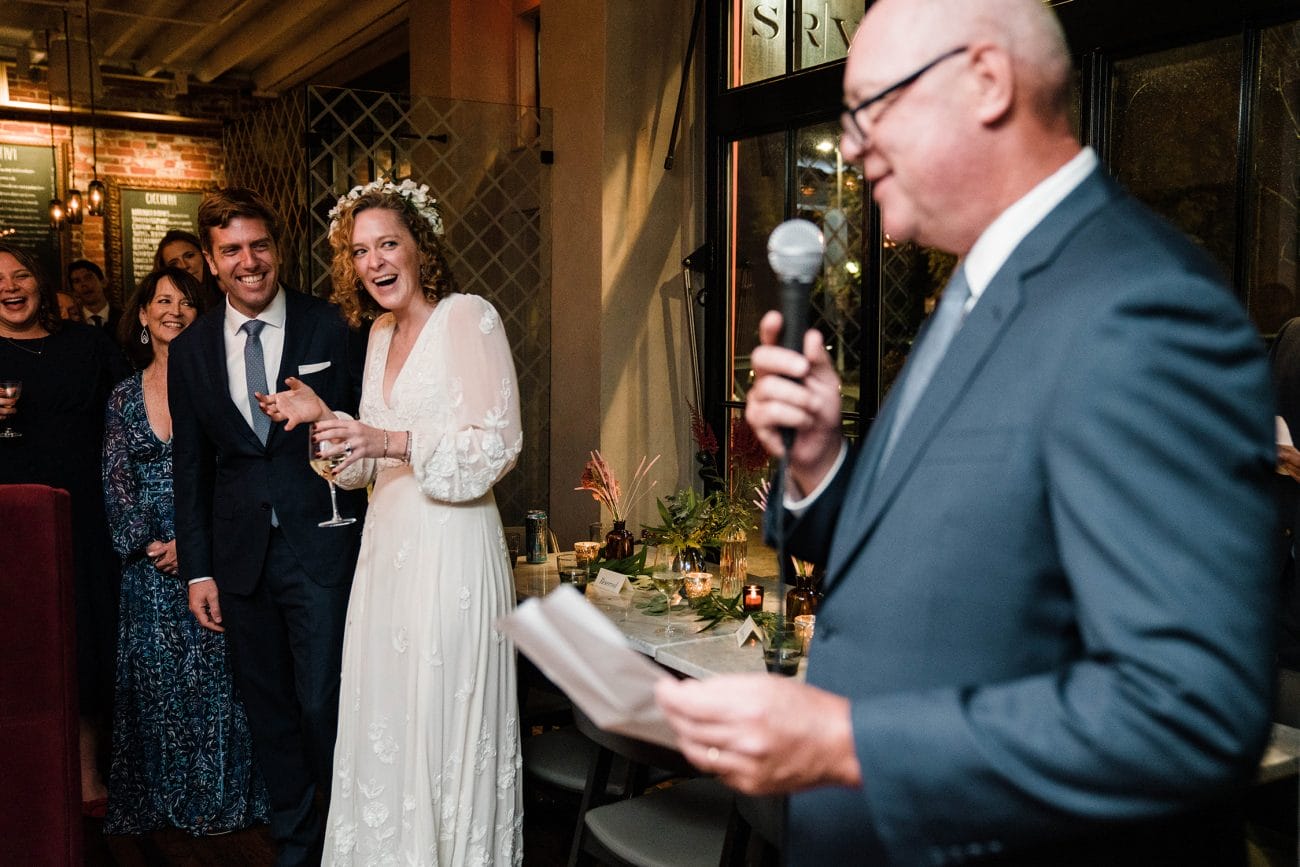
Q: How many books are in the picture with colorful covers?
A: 0